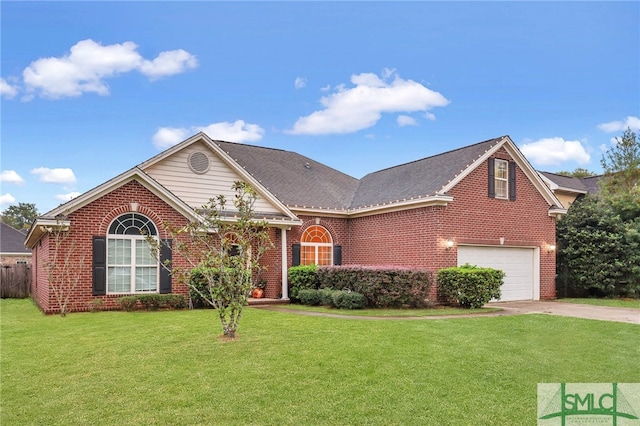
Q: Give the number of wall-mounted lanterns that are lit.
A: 2